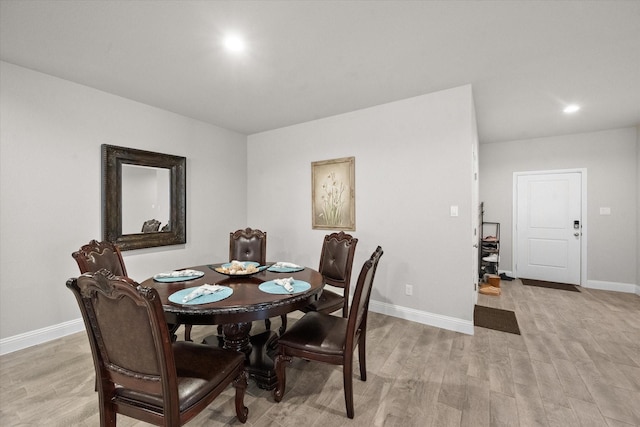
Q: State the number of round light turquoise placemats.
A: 5